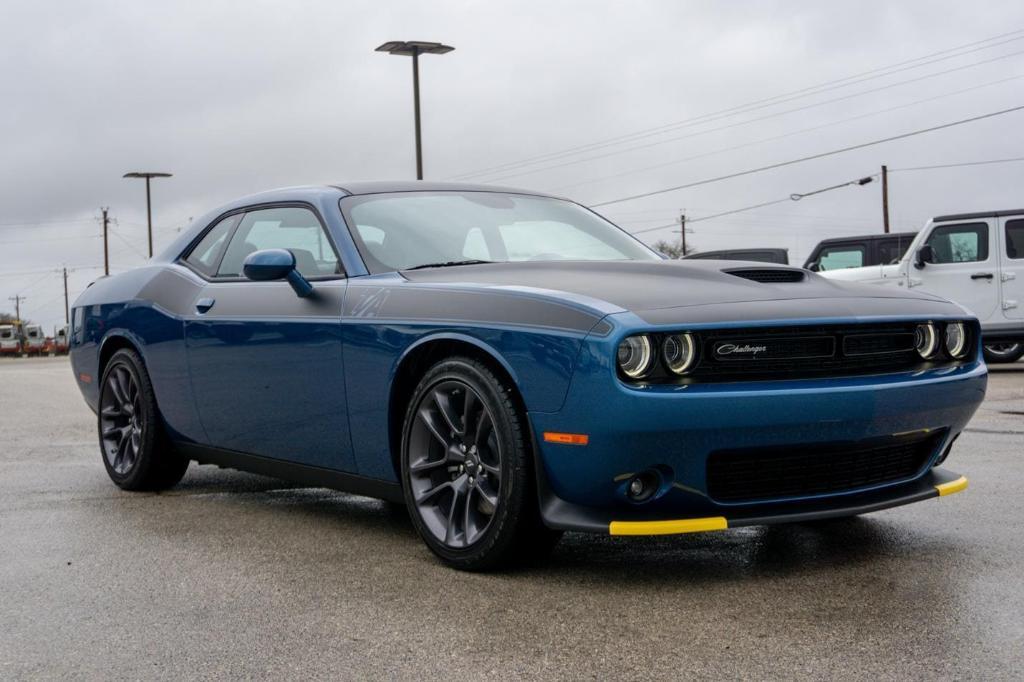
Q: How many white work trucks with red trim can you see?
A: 3